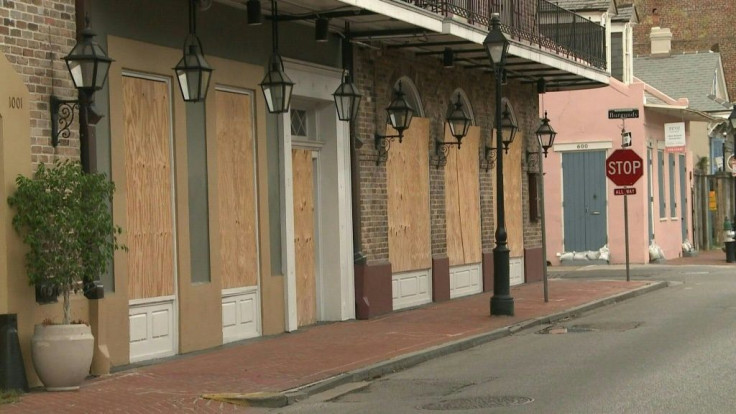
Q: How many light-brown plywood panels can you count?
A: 6